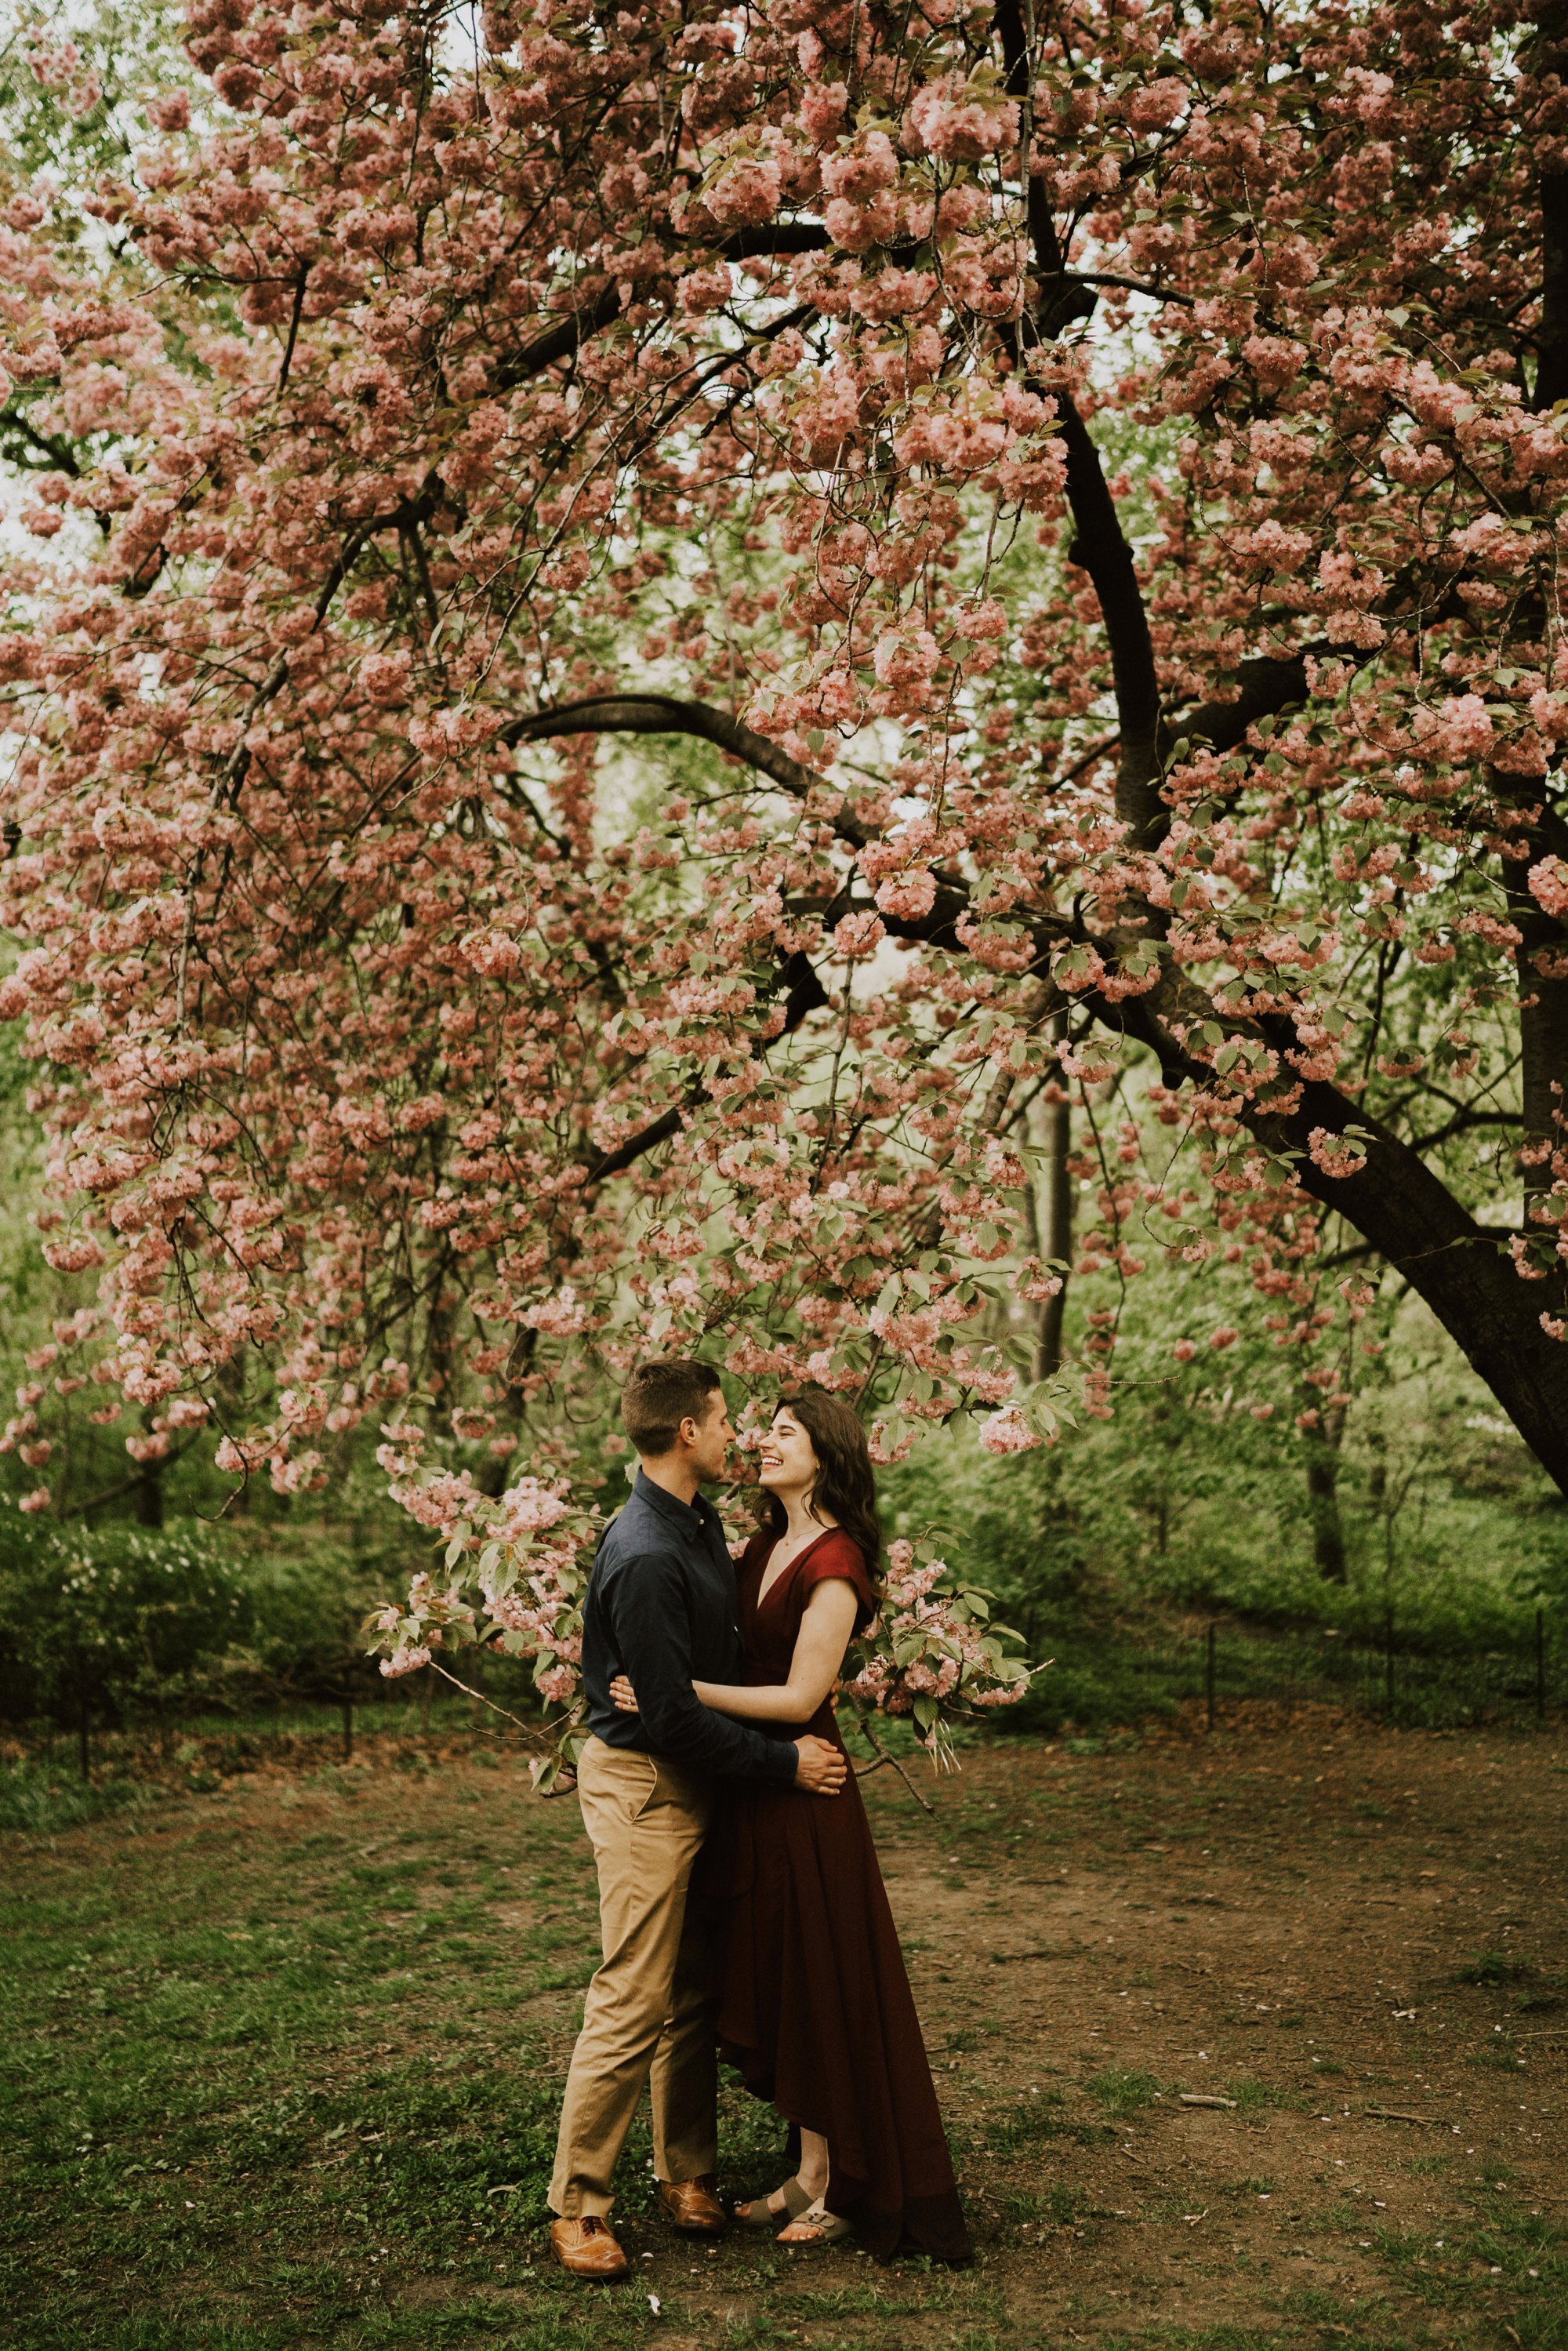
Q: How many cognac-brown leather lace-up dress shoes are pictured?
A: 2